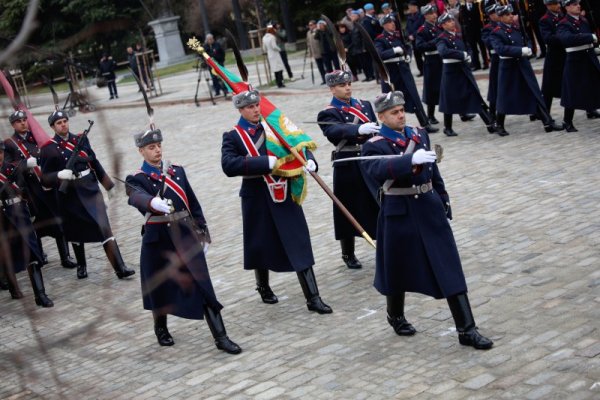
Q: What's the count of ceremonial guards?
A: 14